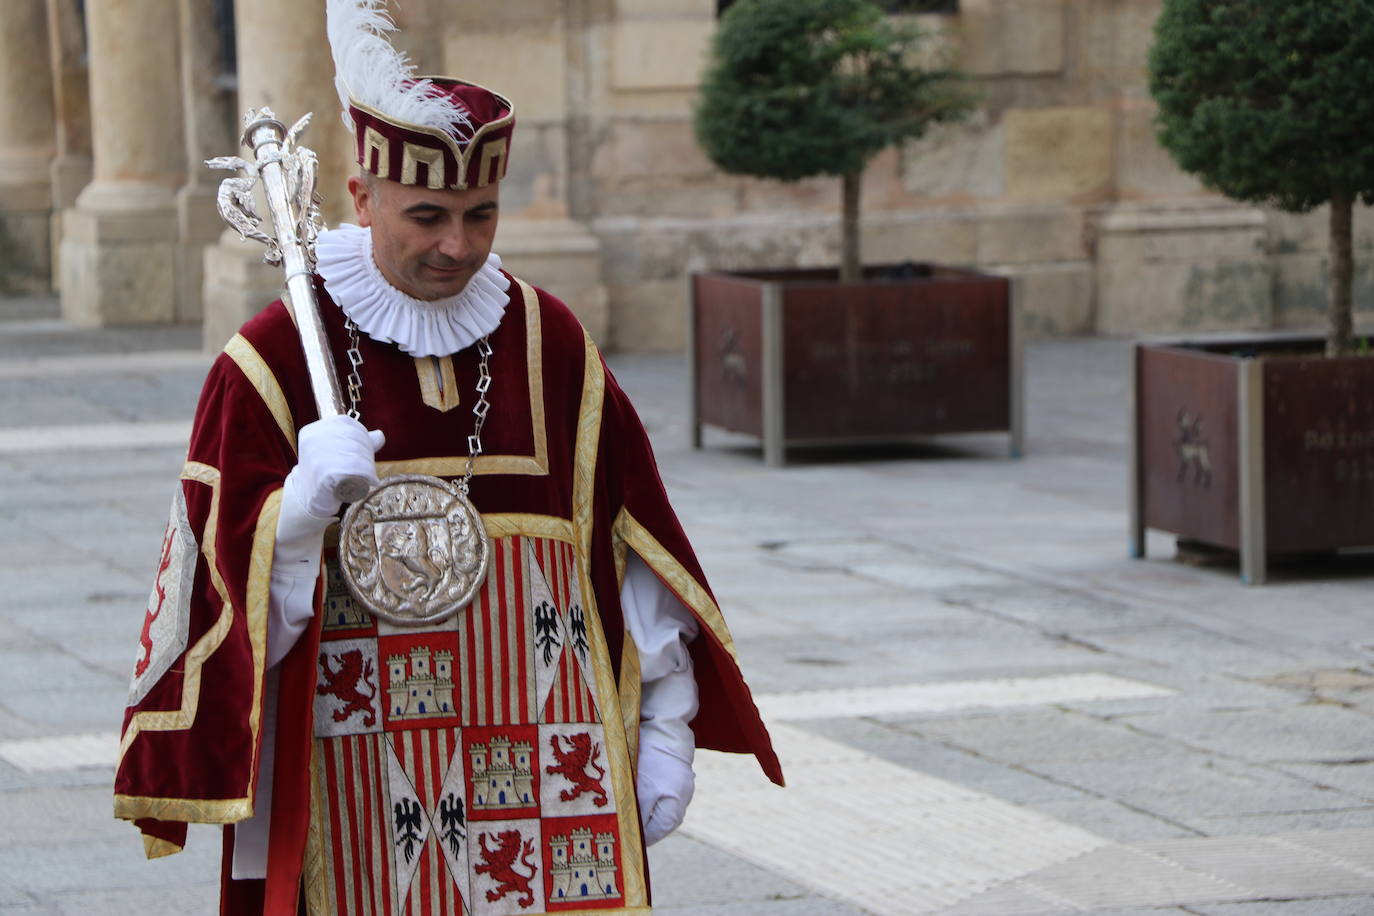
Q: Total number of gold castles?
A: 4